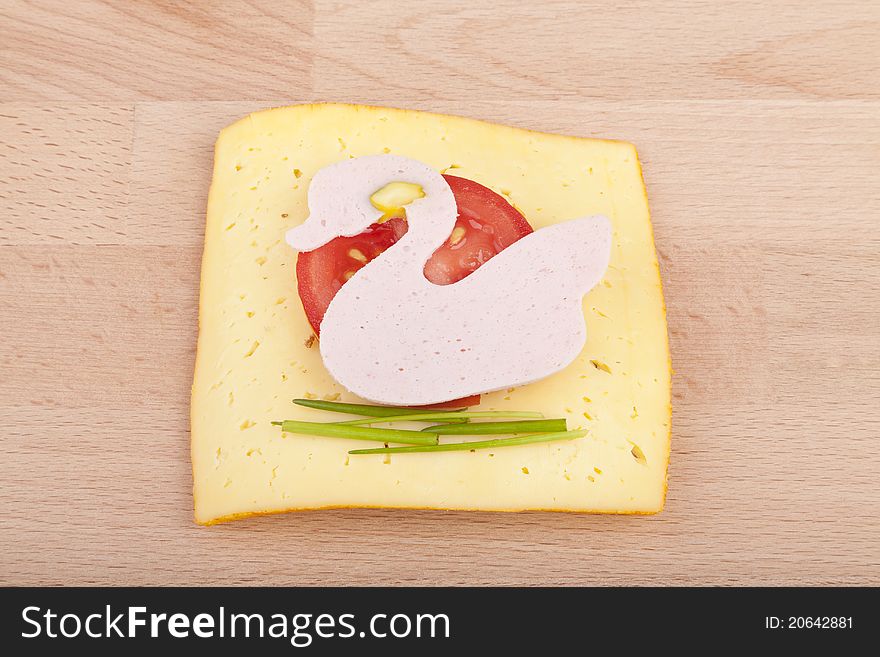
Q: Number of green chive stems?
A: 5